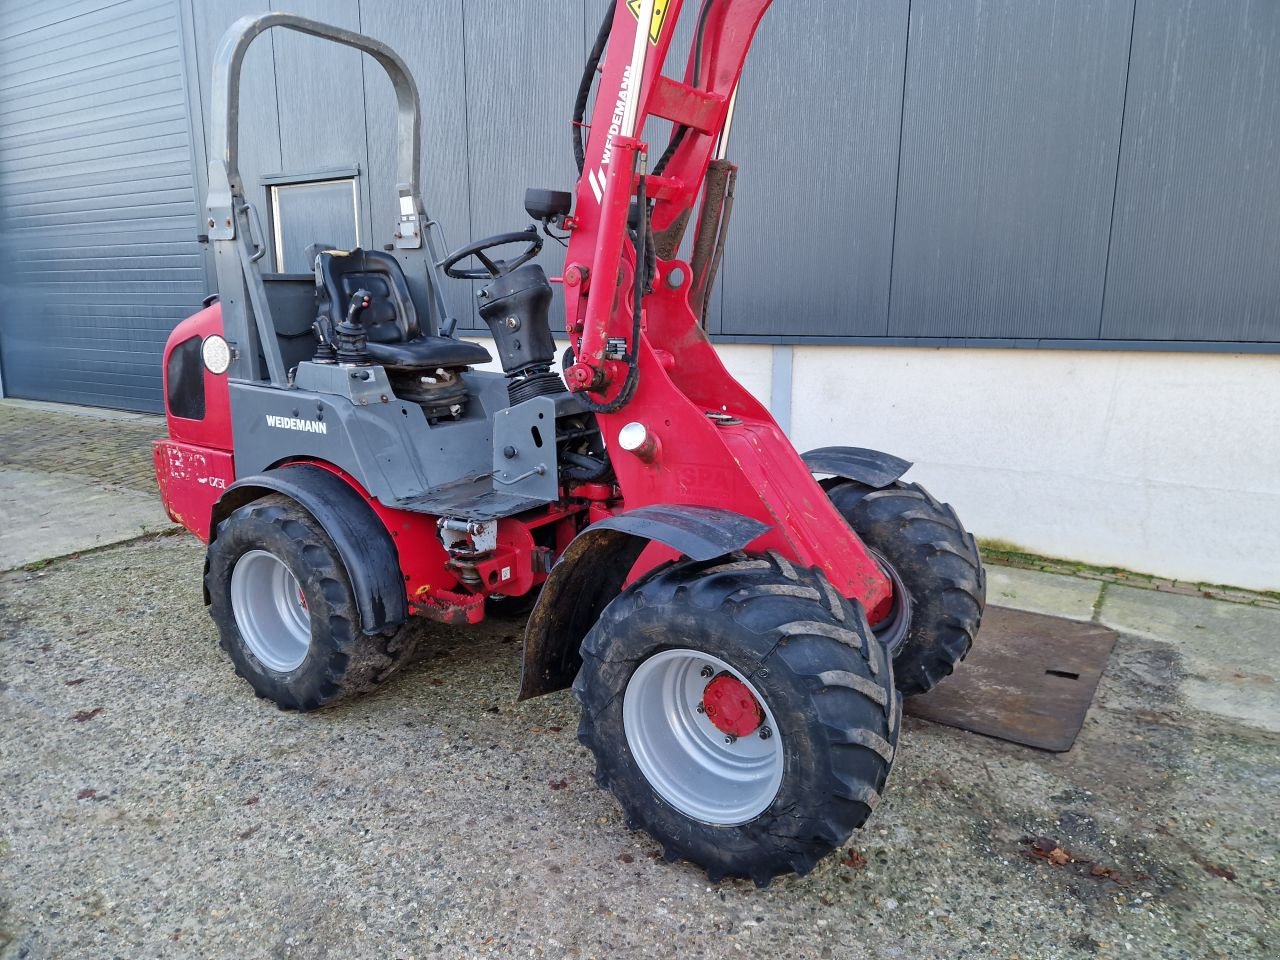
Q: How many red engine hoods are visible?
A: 1